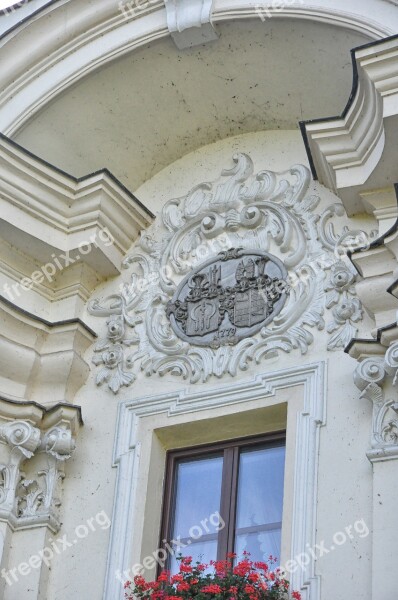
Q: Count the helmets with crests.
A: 4